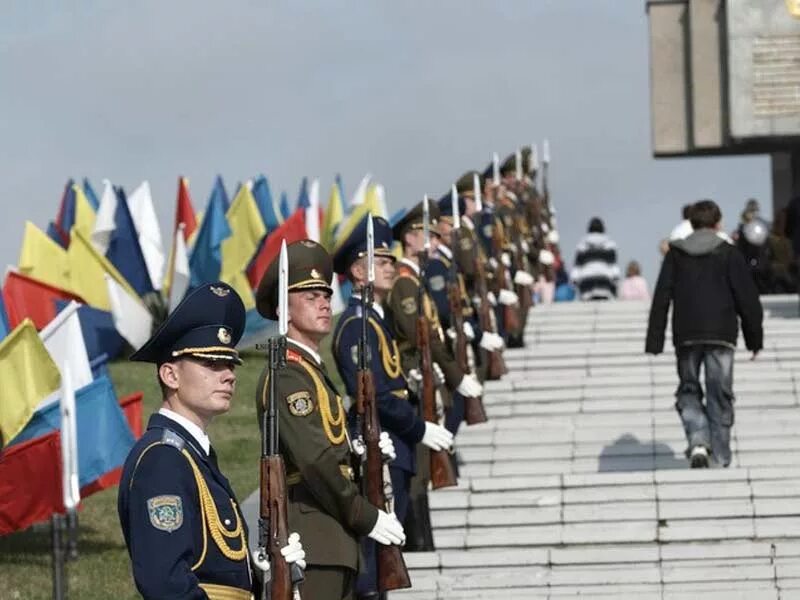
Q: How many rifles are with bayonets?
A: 9